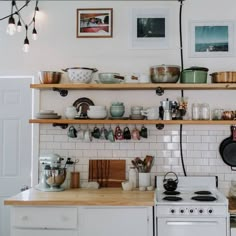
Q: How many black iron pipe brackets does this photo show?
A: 4